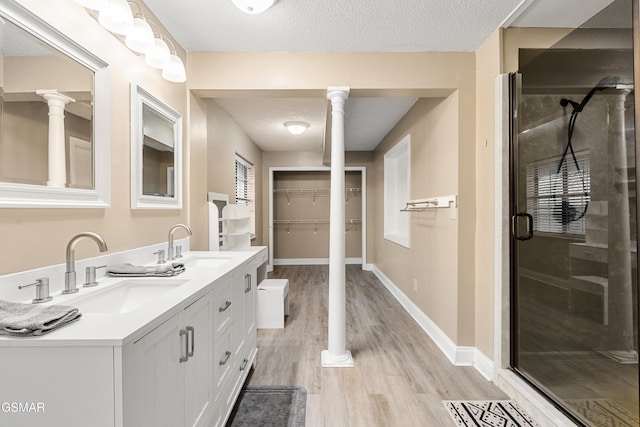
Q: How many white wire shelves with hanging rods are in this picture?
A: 2